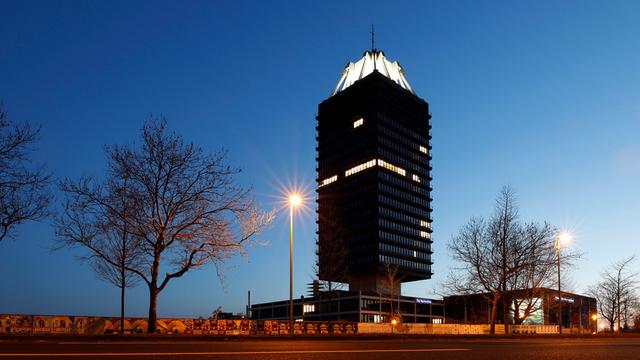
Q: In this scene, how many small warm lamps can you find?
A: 2